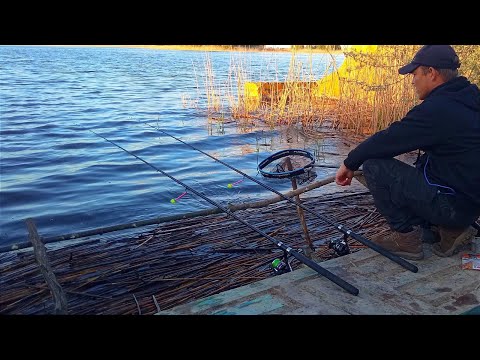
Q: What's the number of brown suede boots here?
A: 2